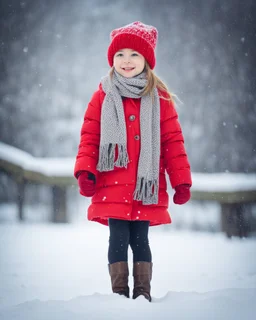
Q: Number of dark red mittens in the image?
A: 2